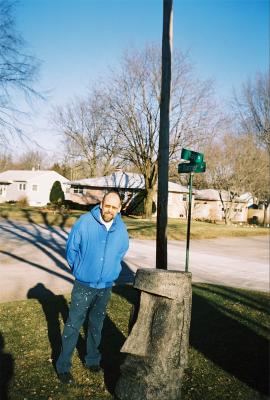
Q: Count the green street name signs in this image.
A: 2